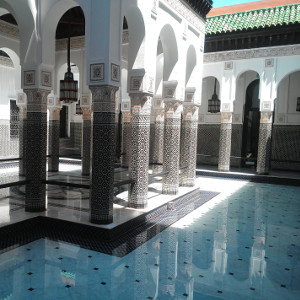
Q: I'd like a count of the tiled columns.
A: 12